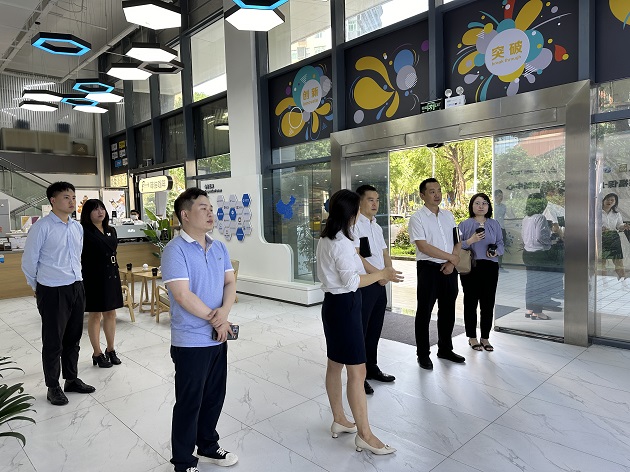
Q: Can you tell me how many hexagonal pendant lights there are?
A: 13